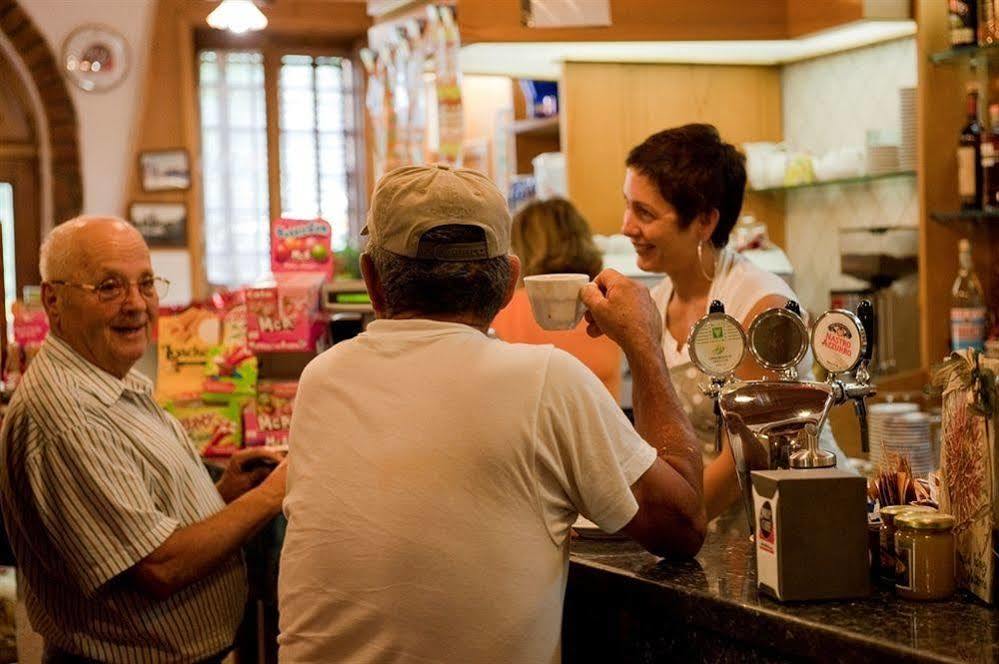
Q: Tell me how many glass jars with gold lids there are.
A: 2